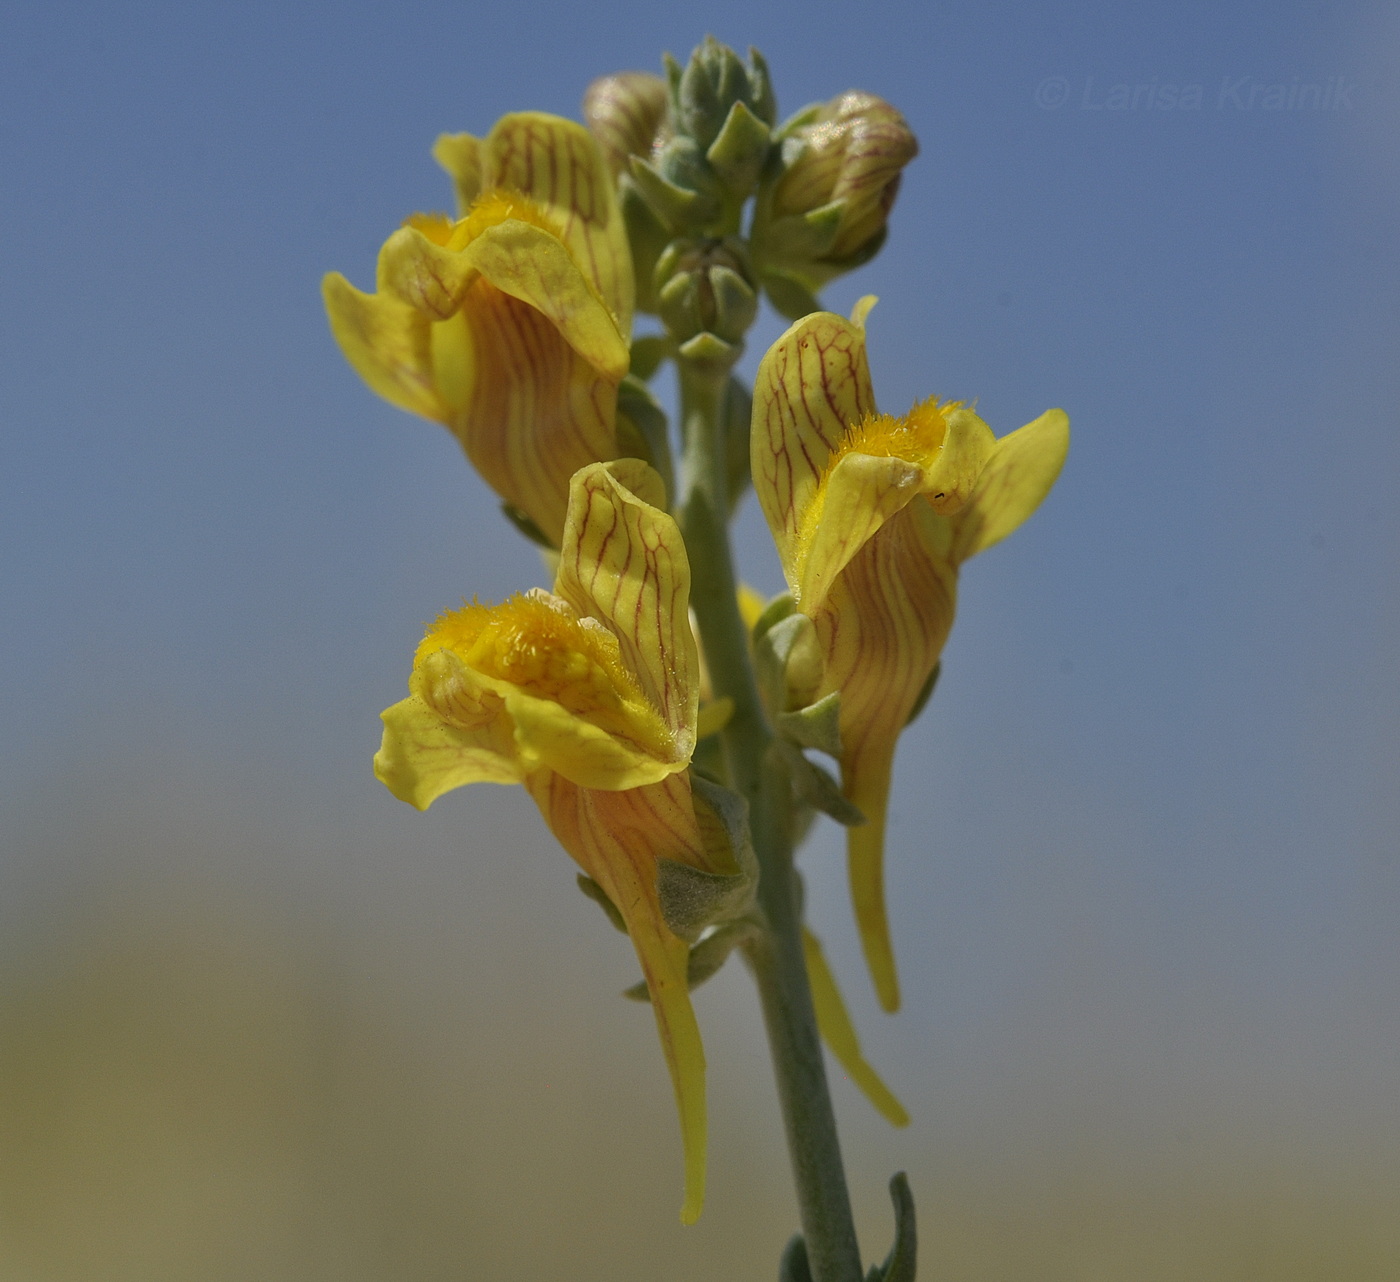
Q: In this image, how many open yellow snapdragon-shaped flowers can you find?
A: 3